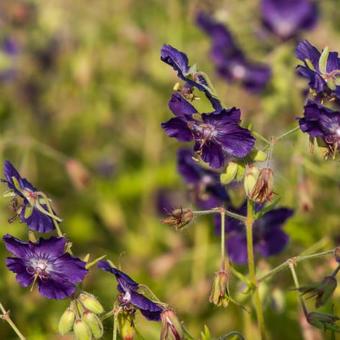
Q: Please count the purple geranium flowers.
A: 11